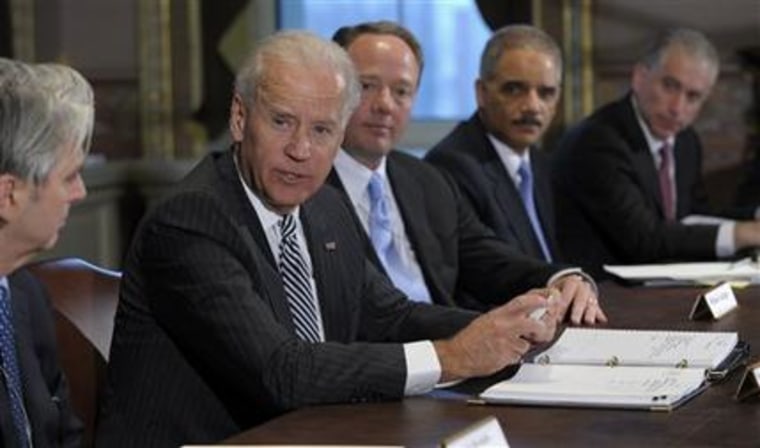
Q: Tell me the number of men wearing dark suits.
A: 5